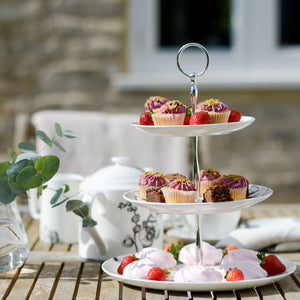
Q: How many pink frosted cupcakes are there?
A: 7